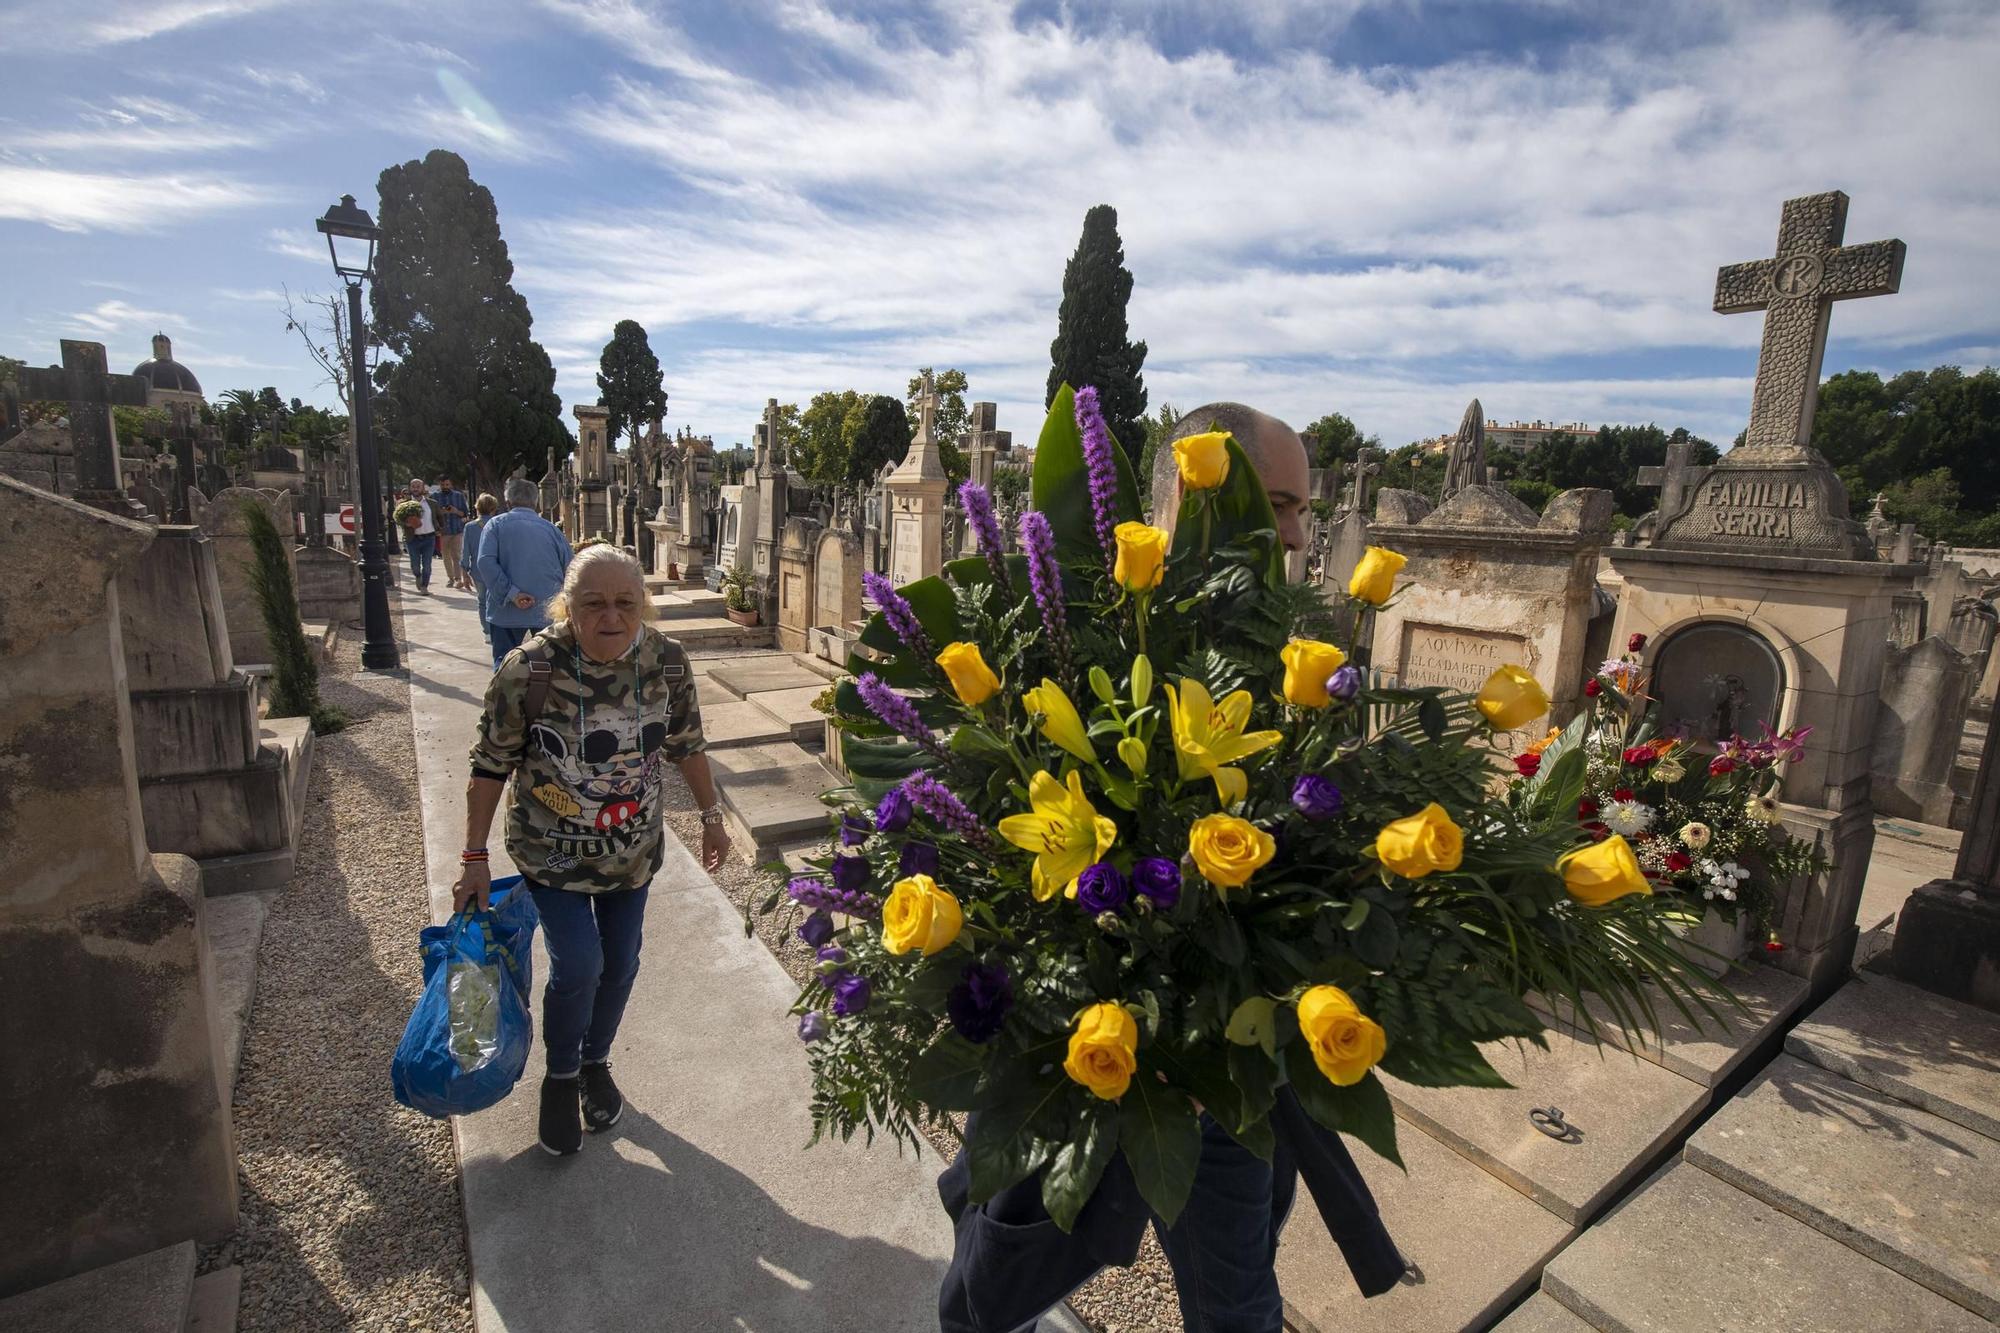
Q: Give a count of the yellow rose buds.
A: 12